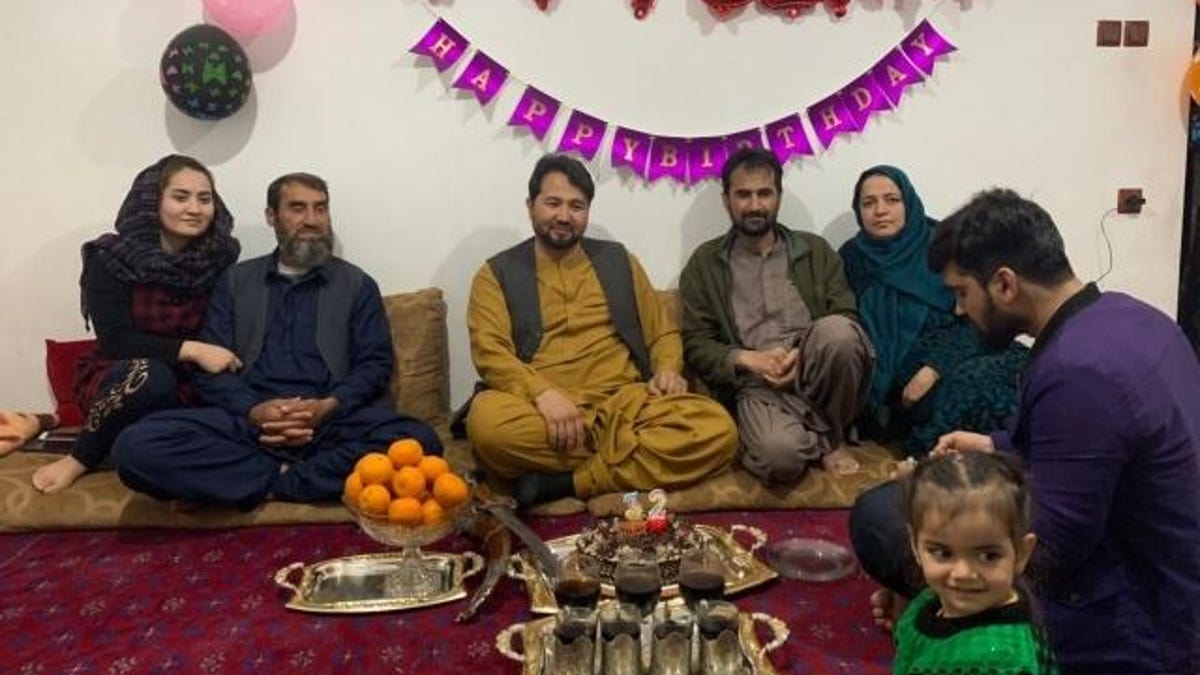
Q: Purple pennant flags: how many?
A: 13